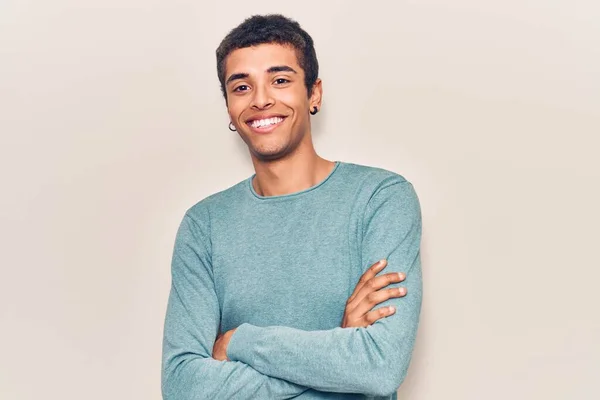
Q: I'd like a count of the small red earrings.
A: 0